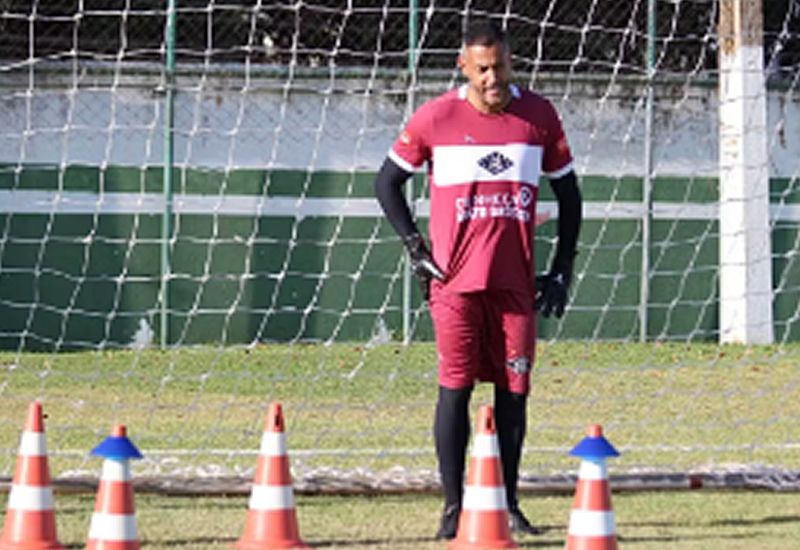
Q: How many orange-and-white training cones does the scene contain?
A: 5